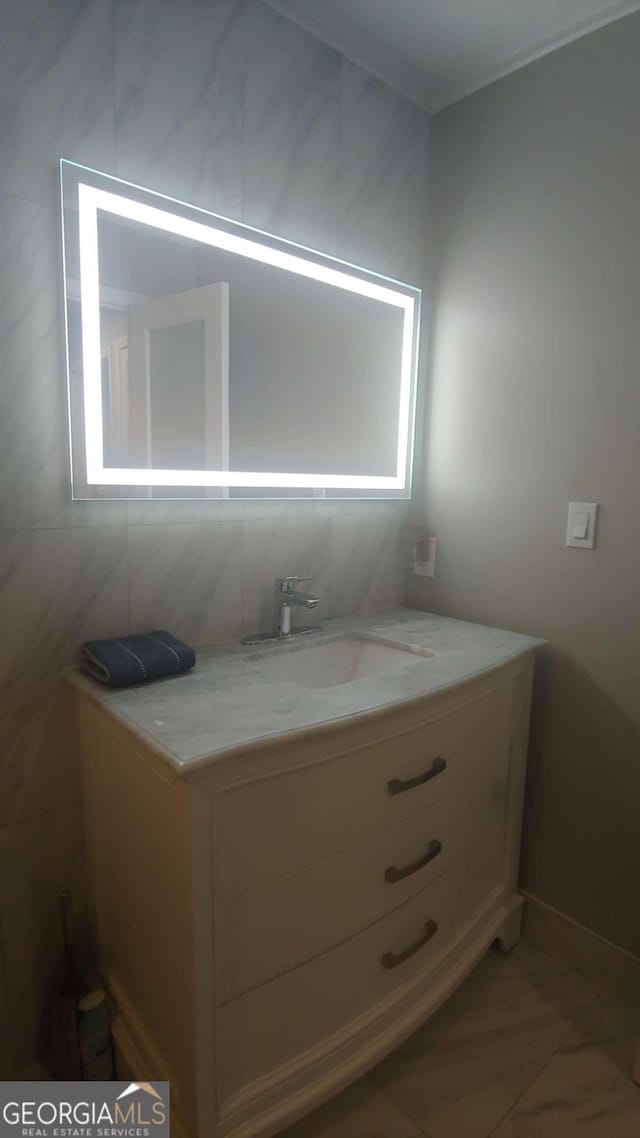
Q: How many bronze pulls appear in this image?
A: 3